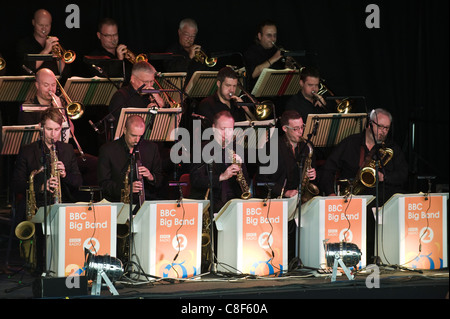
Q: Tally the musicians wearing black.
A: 13